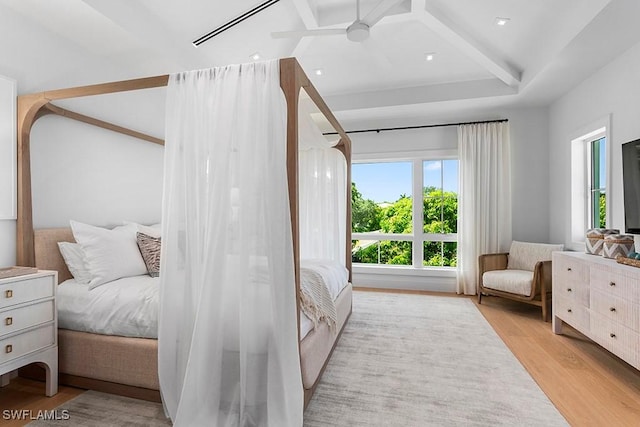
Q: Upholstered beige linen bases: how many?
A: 1